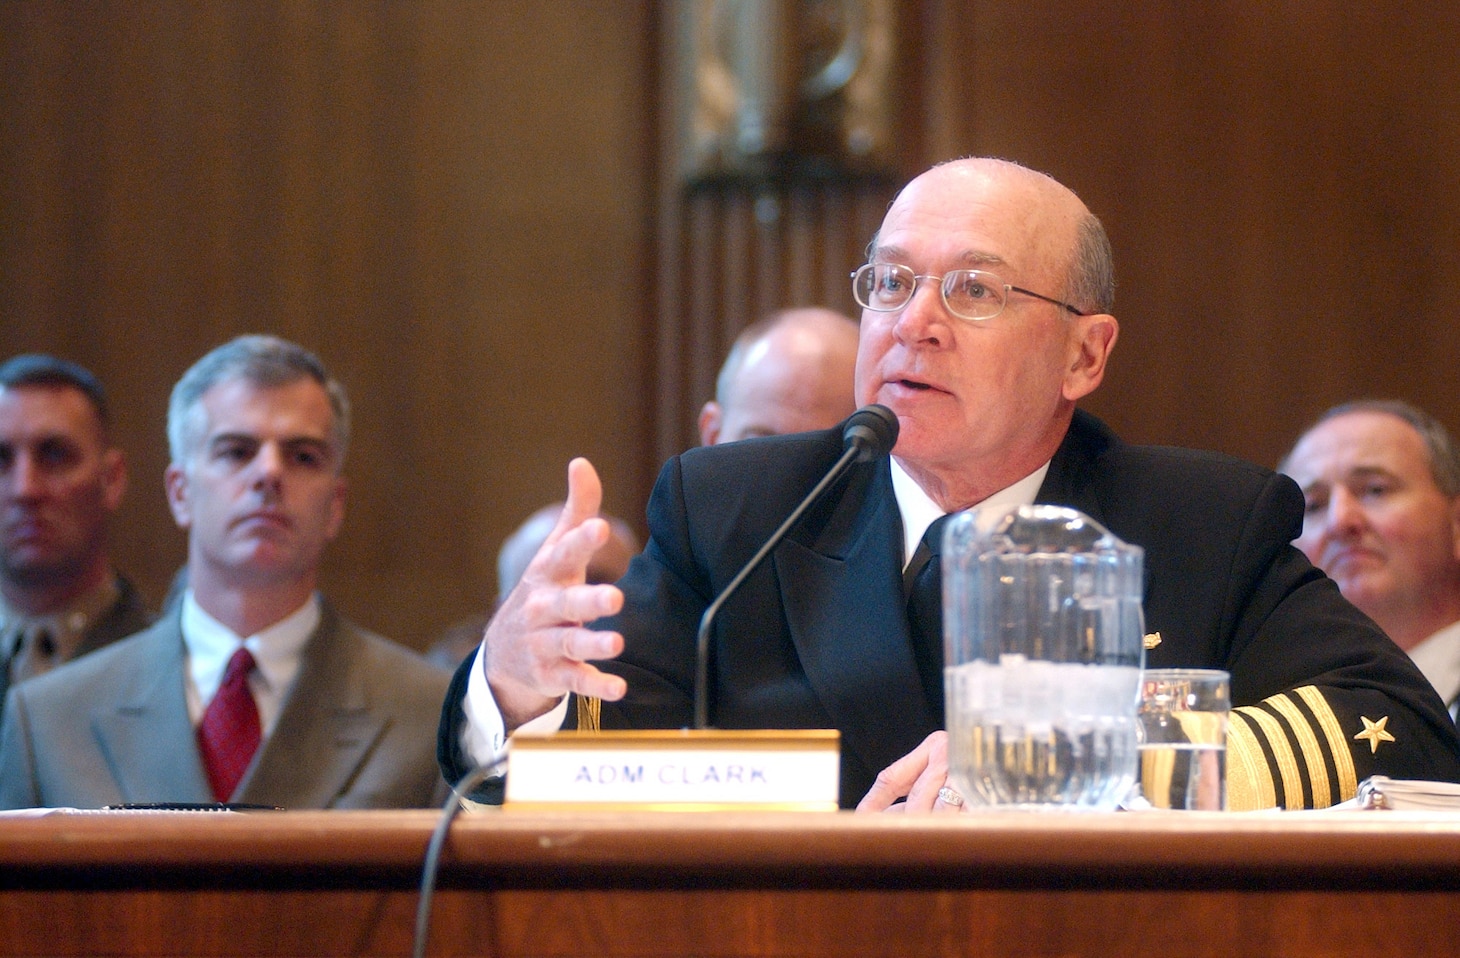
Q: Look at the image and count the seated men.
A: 6